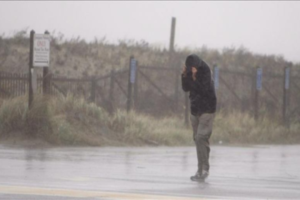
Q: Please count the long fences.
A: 1